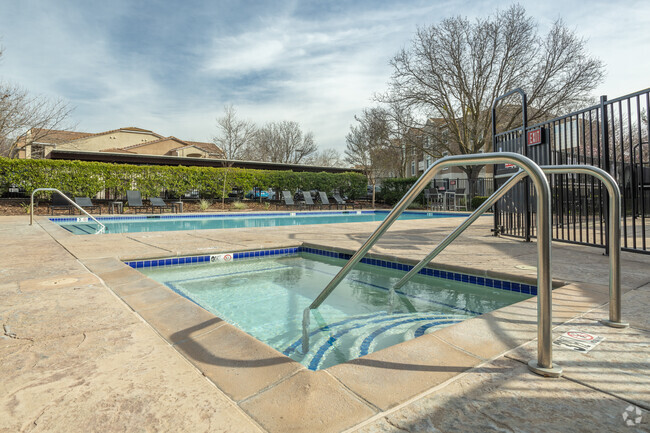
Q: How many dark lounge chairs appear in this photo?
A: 8